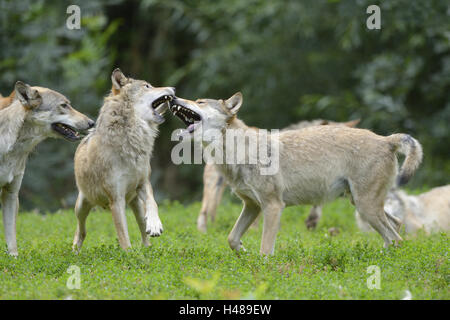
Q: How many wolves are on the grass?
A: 5